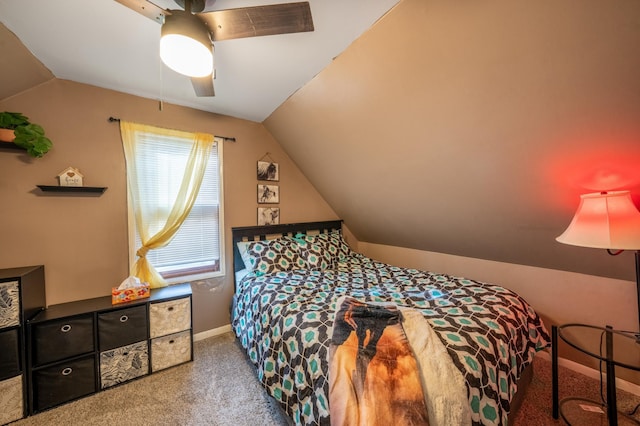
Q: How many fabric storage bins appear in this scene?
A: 9